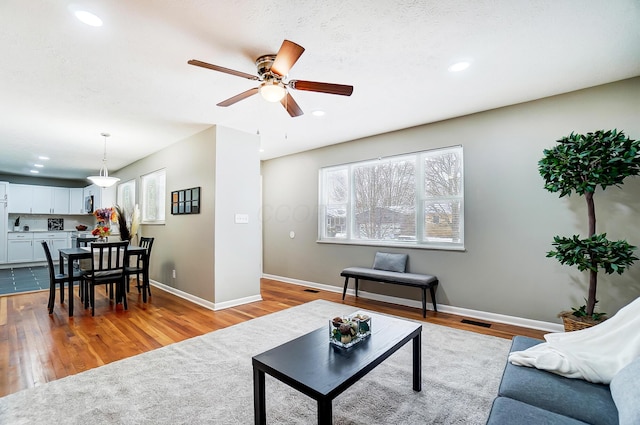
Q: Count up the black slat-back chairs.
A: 4